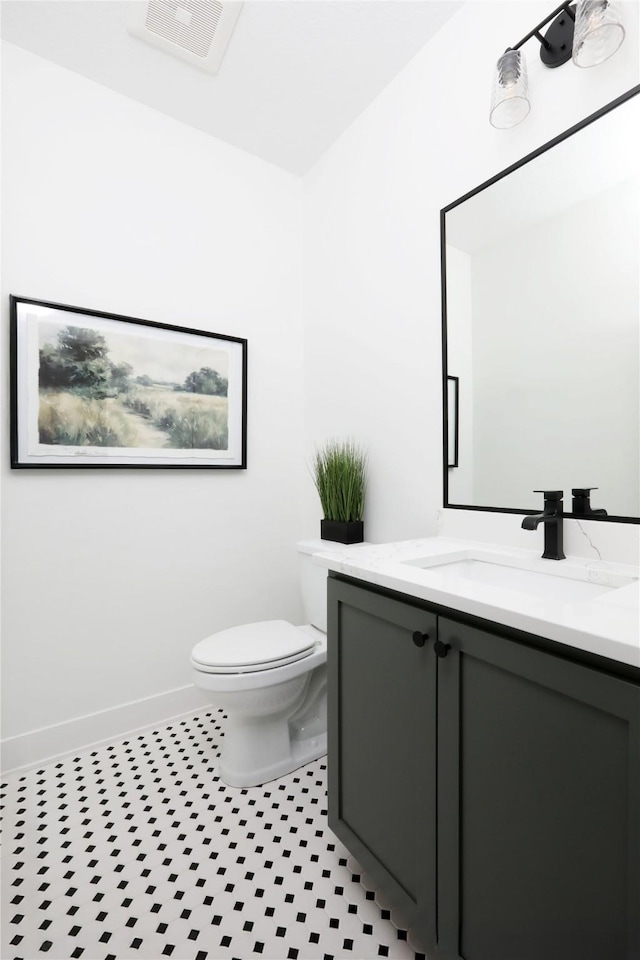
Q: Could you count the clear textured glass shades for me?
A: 2